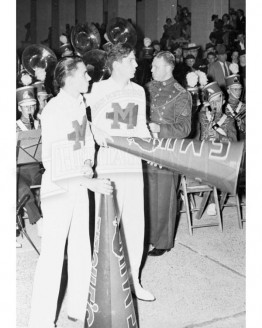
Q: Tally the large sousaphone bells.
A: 4